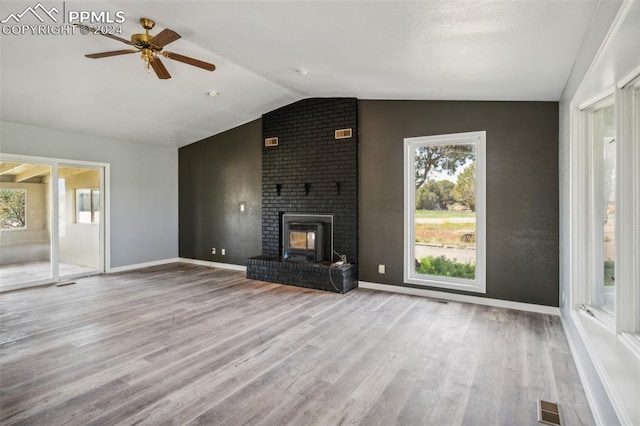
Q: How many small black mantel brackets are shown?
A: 3